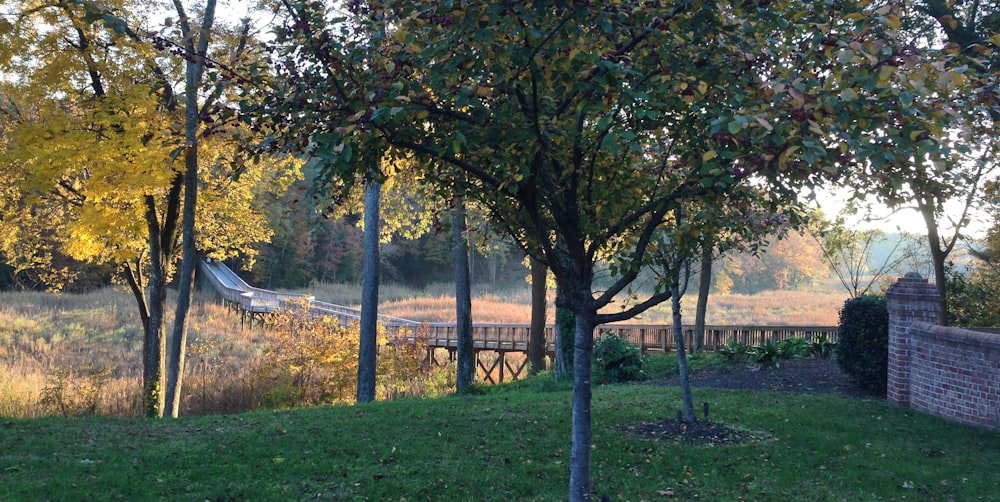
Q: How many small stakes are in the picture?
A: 2